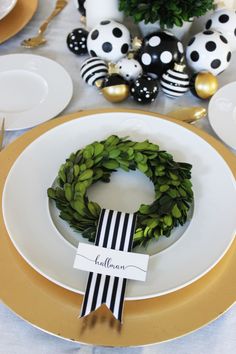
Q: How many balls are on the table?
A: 11